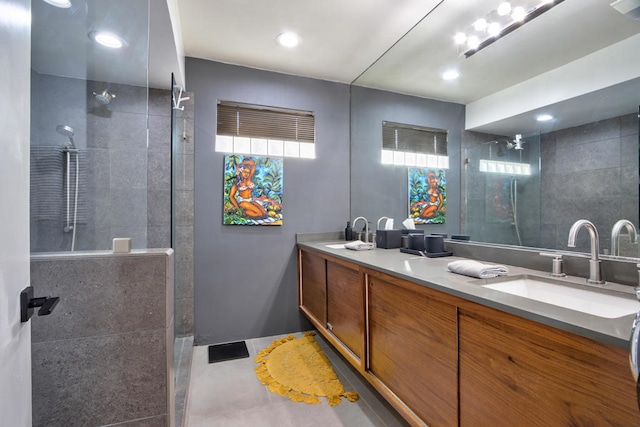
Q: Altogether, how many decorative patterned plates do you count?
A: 0